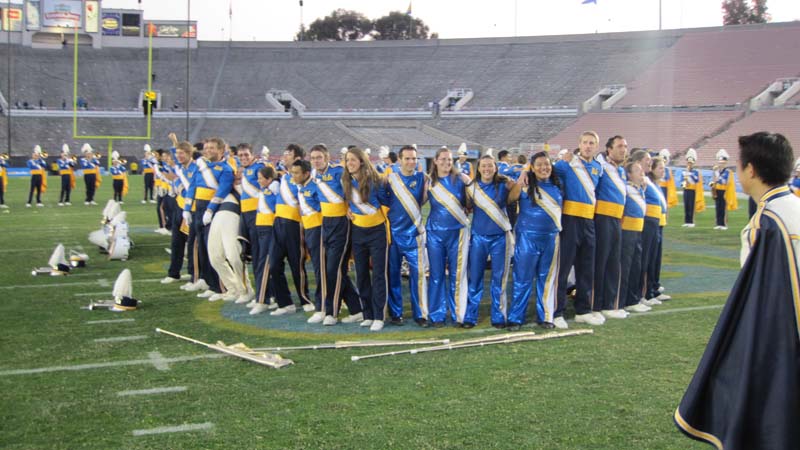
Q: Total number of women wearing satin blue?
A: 3